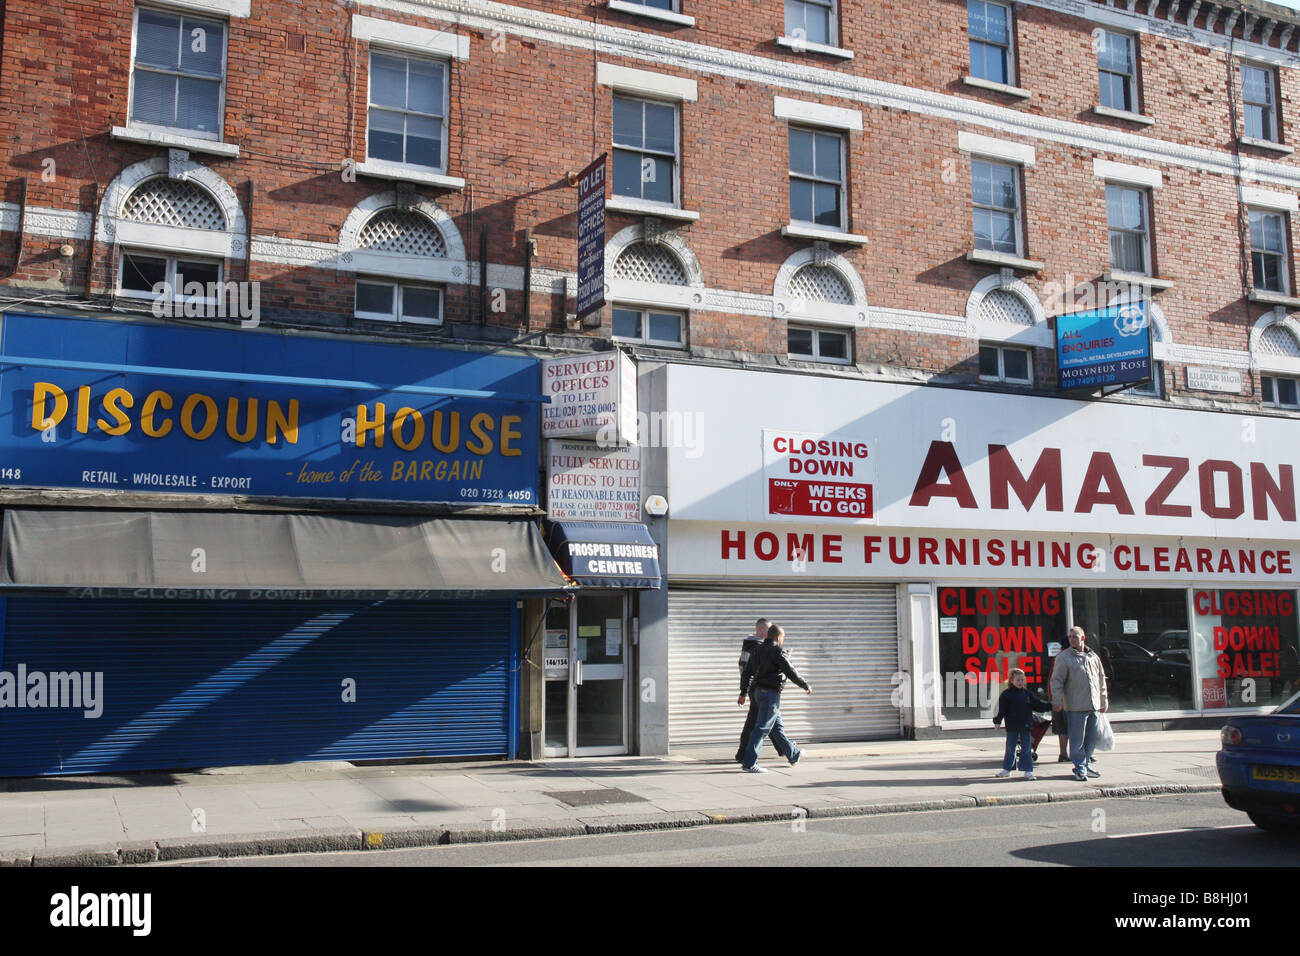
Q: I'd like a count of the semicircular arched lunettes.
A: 7